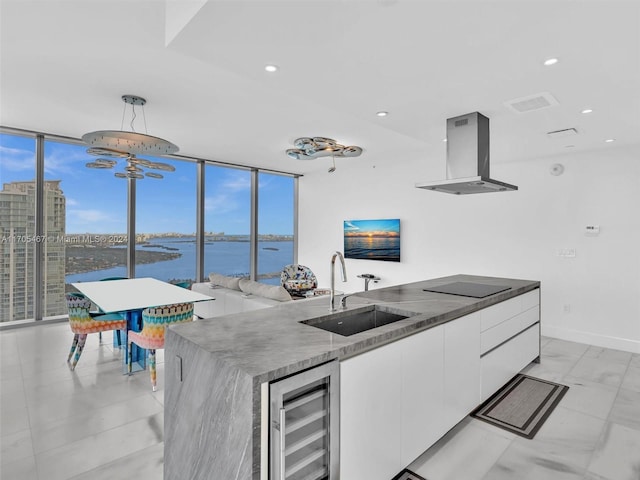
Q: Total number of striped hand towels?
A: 0